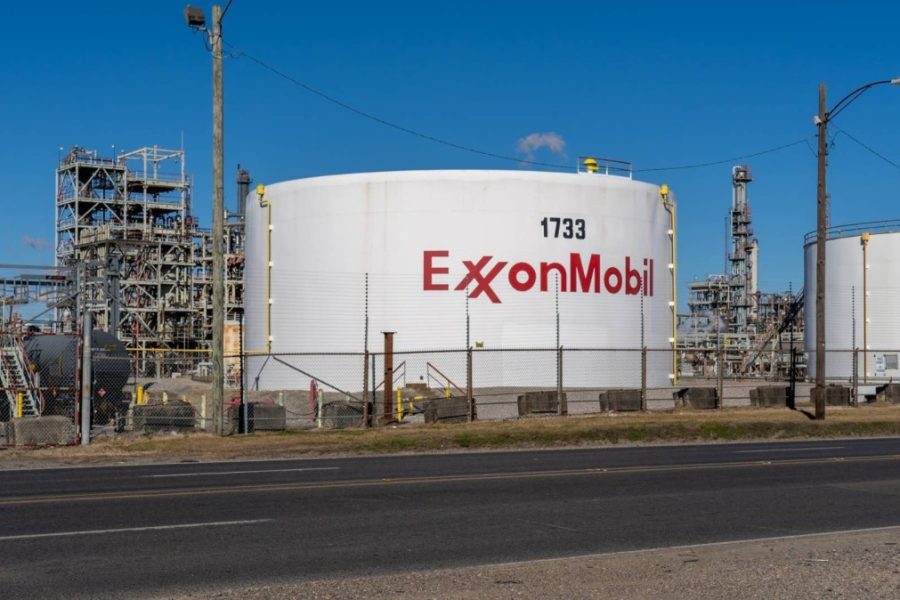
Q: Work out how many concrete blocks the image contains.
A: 12